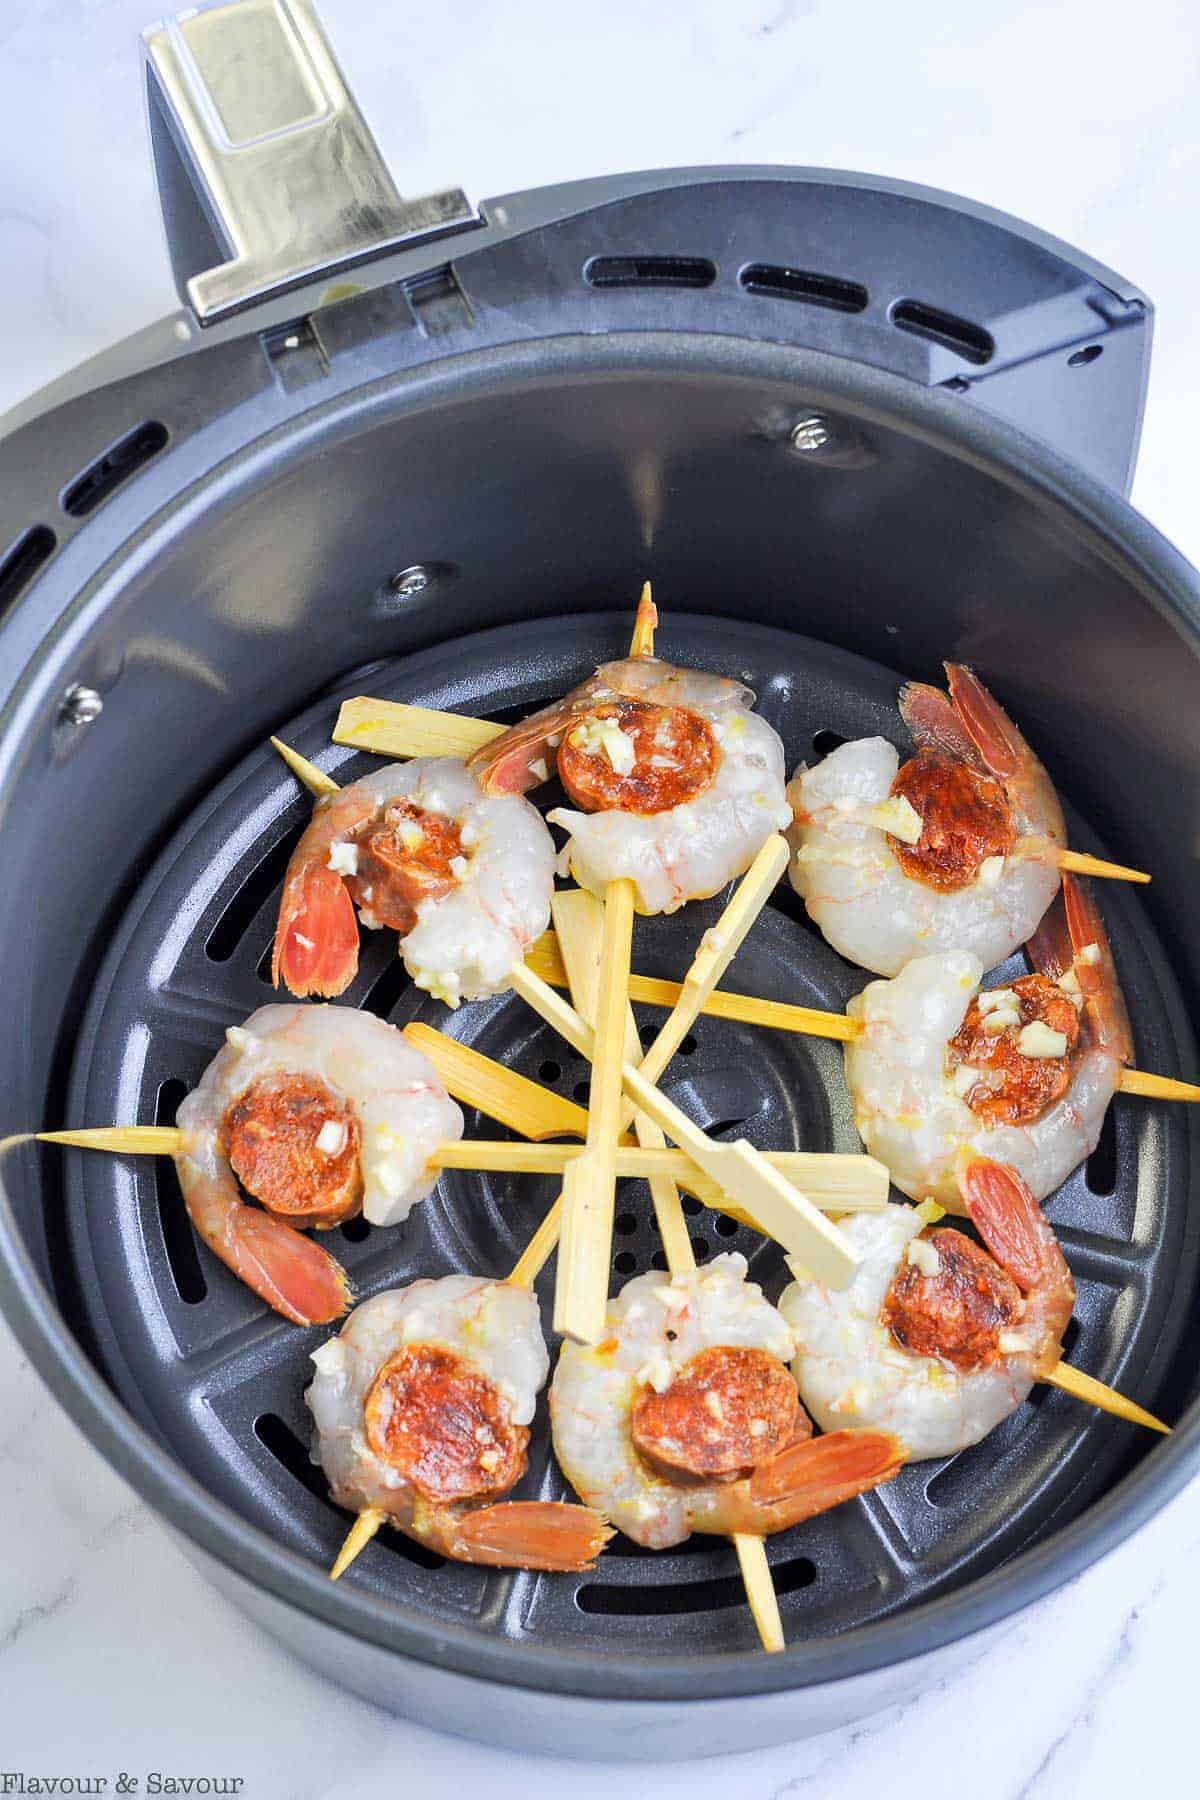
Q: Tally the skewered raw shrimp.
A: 8